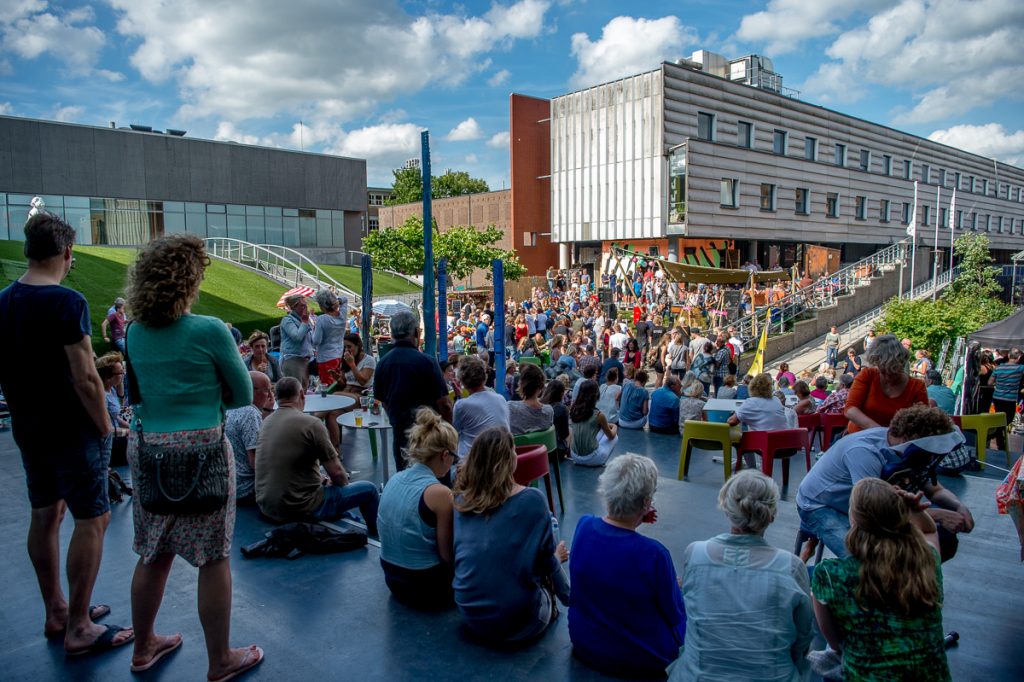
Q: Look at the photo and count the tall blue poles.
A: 4